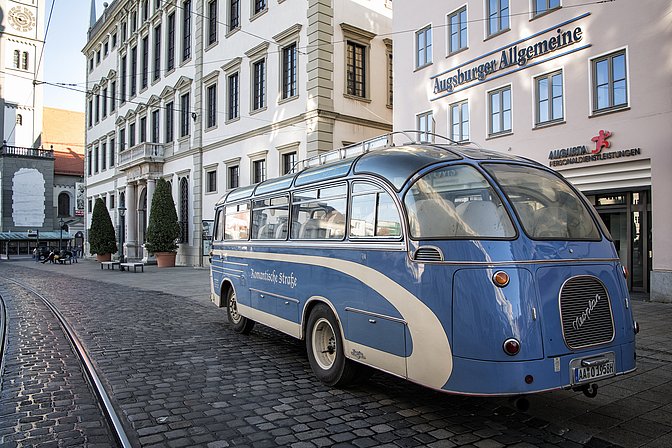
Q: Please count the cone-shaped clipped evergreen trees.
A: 2